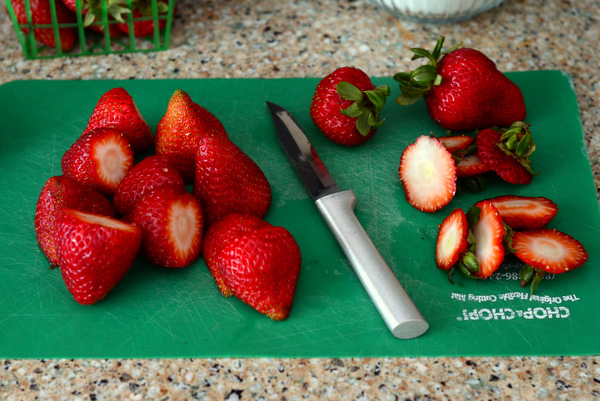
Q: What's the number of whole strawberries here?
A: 2